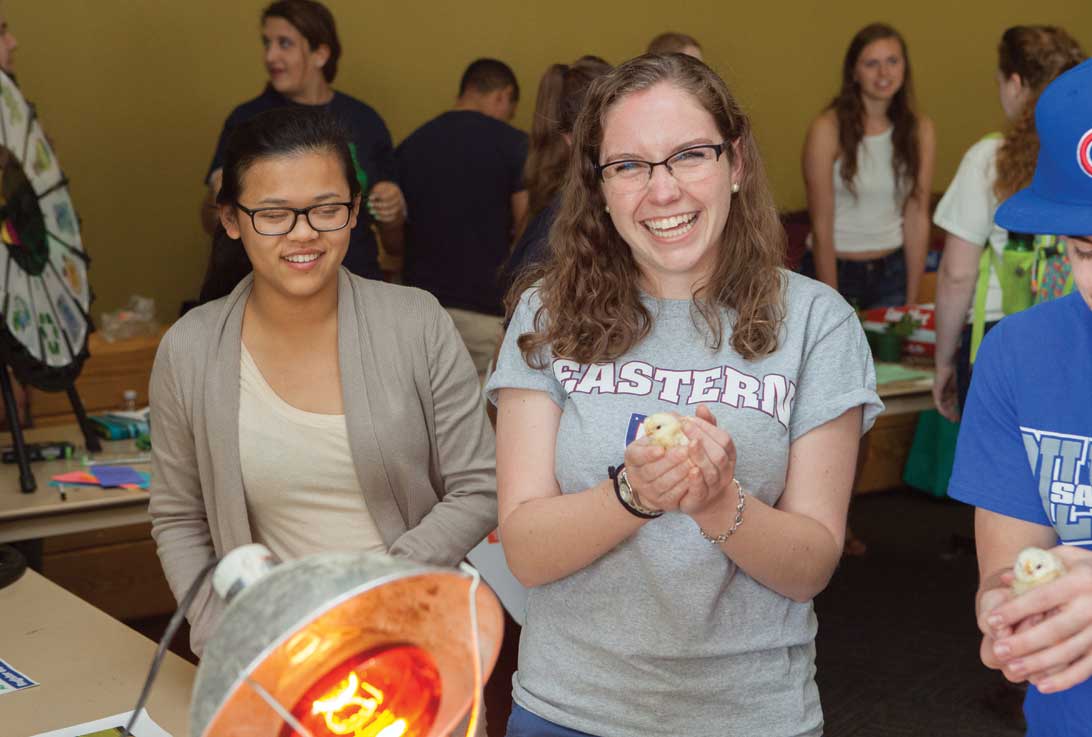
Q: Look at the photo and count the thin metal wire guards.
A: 2